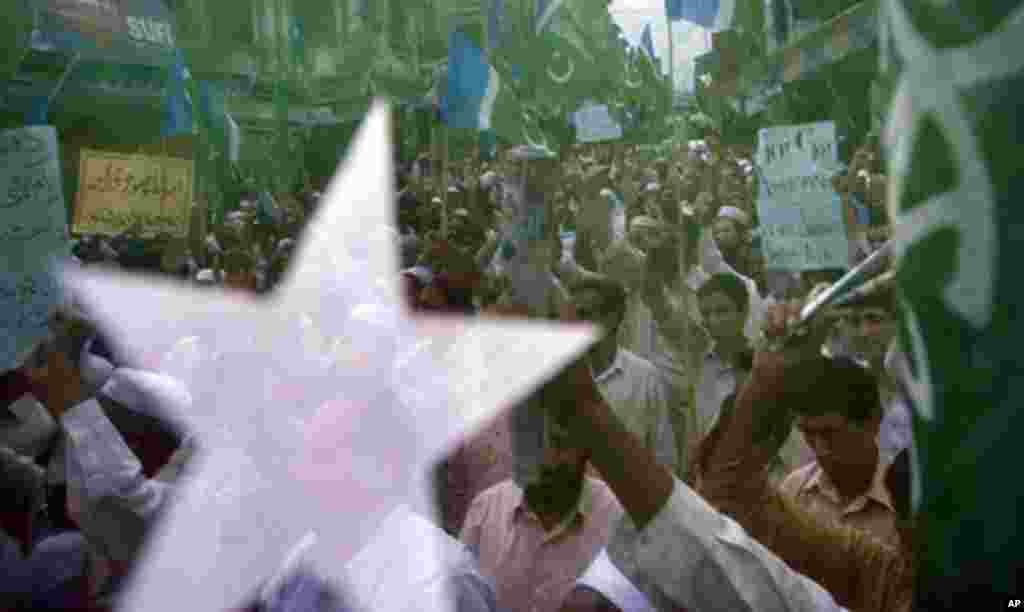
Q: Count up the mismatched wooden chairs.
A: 0